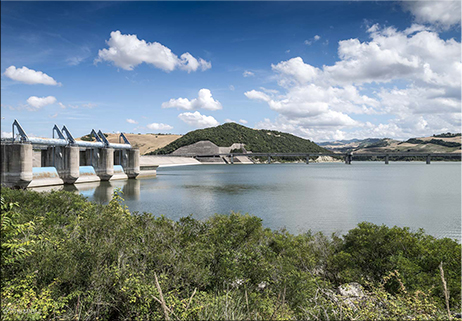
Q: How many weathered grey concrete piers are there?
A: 4